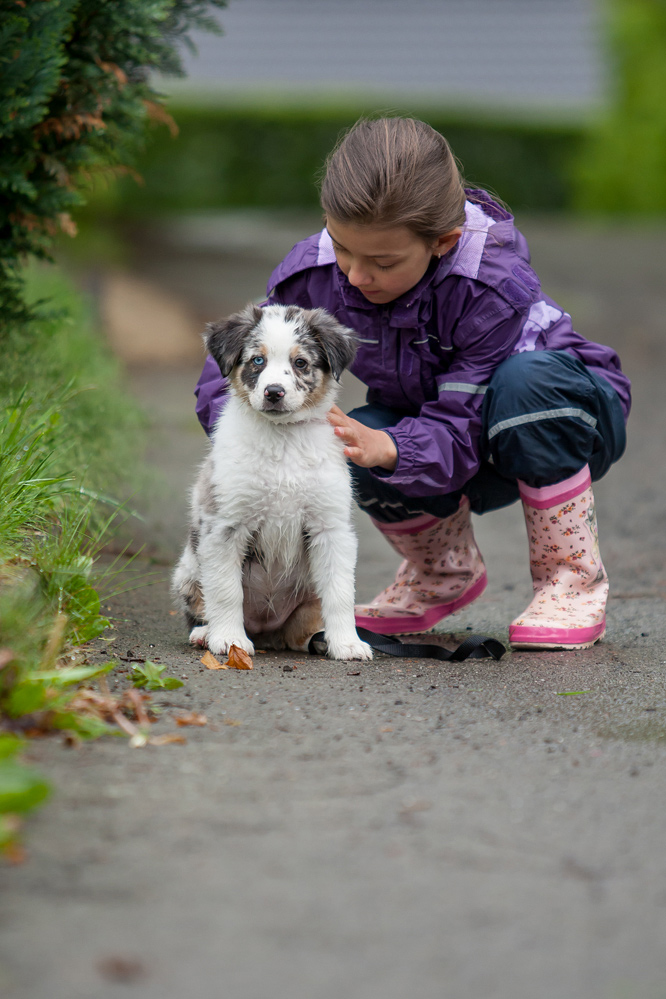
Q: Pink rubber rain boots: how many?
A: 2